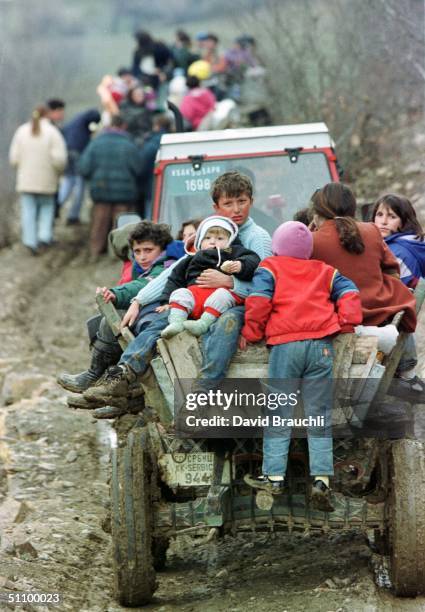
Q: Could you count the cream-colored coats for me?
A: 1